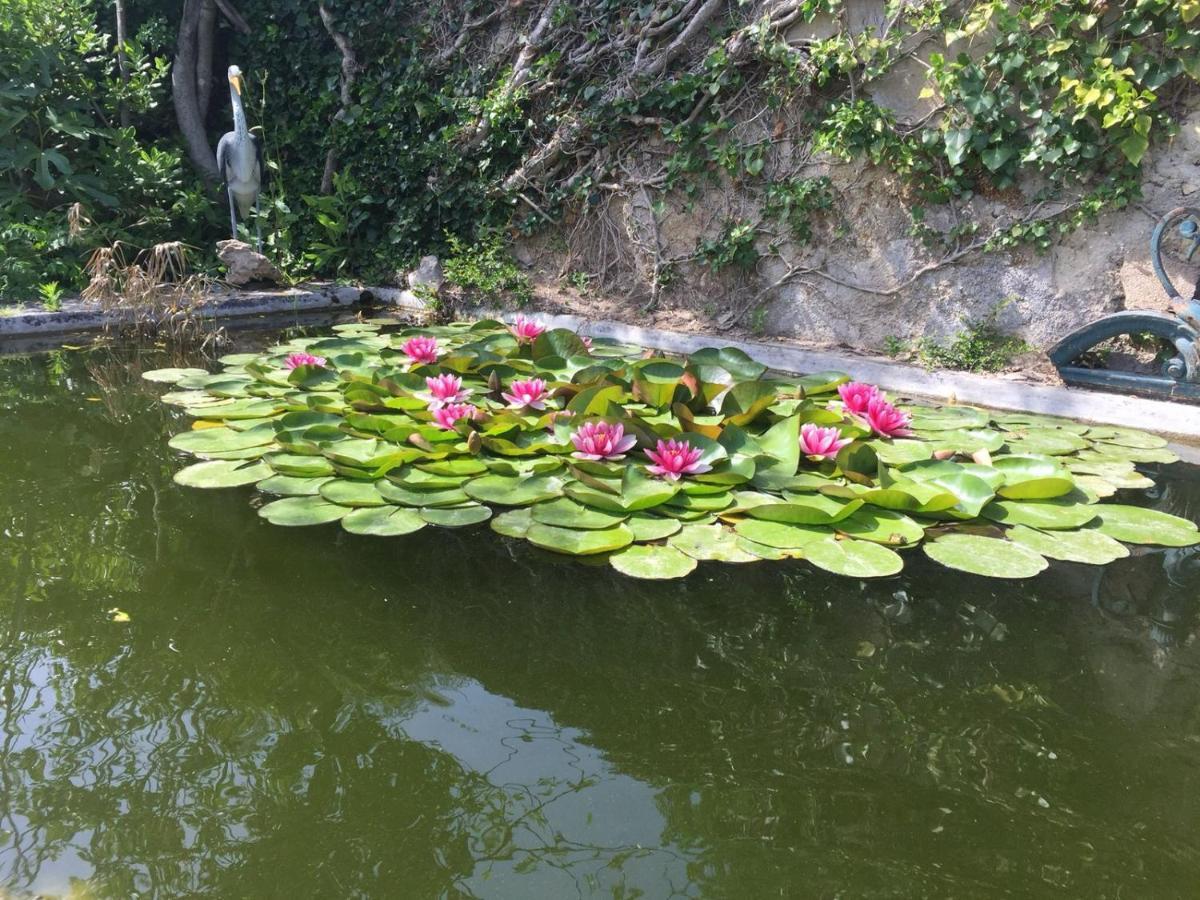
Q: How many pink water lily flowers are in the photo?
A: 11